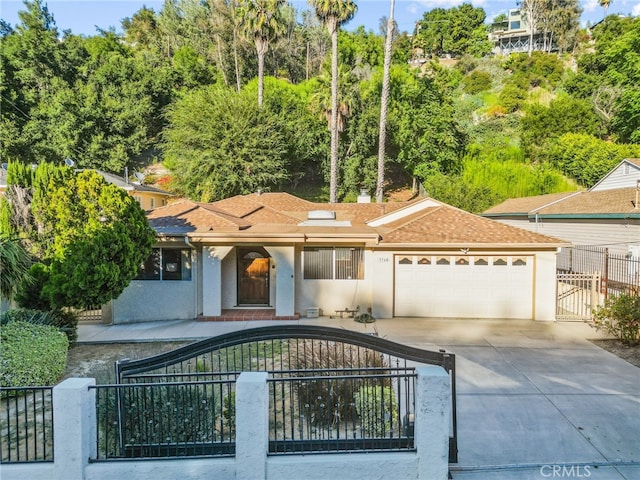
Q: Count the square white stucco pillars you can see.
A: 3